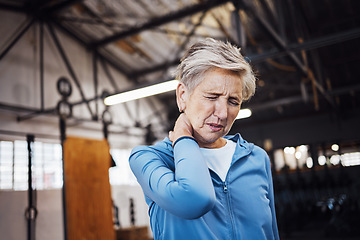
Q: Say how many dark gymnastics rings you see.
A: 4